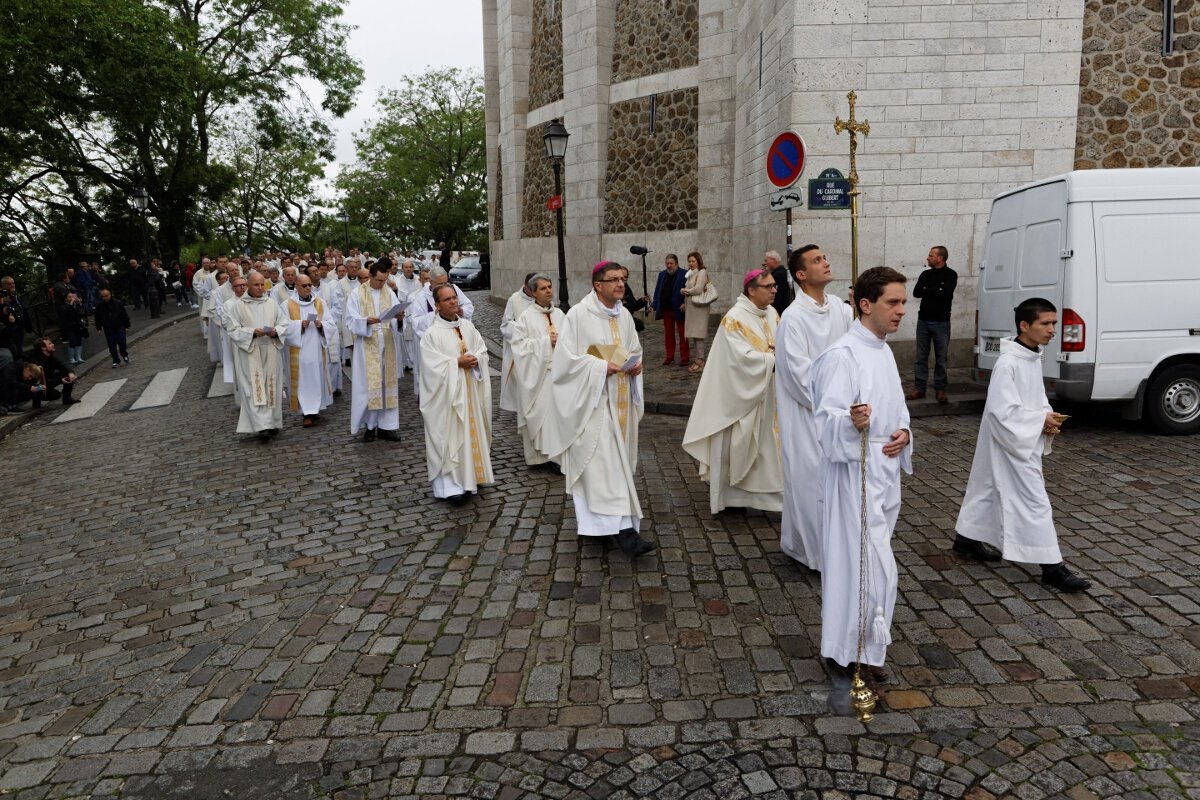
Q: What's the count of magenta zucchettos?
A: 2